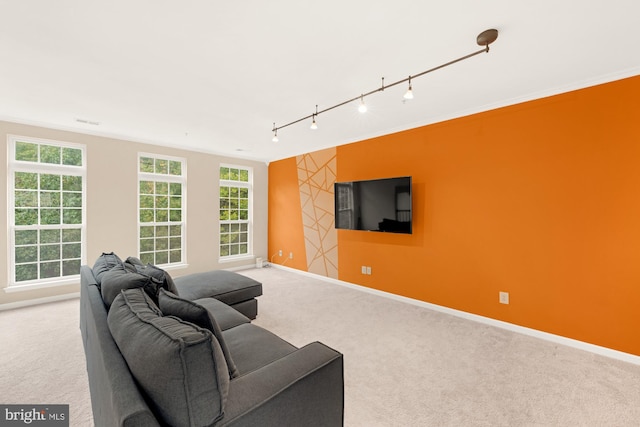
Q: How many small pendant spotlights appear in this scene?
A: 4